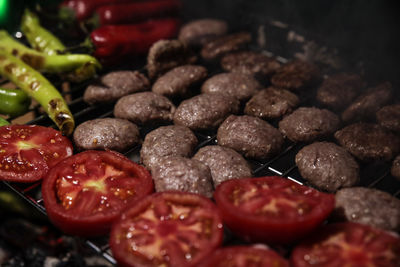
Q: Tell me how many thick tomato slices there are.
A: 6